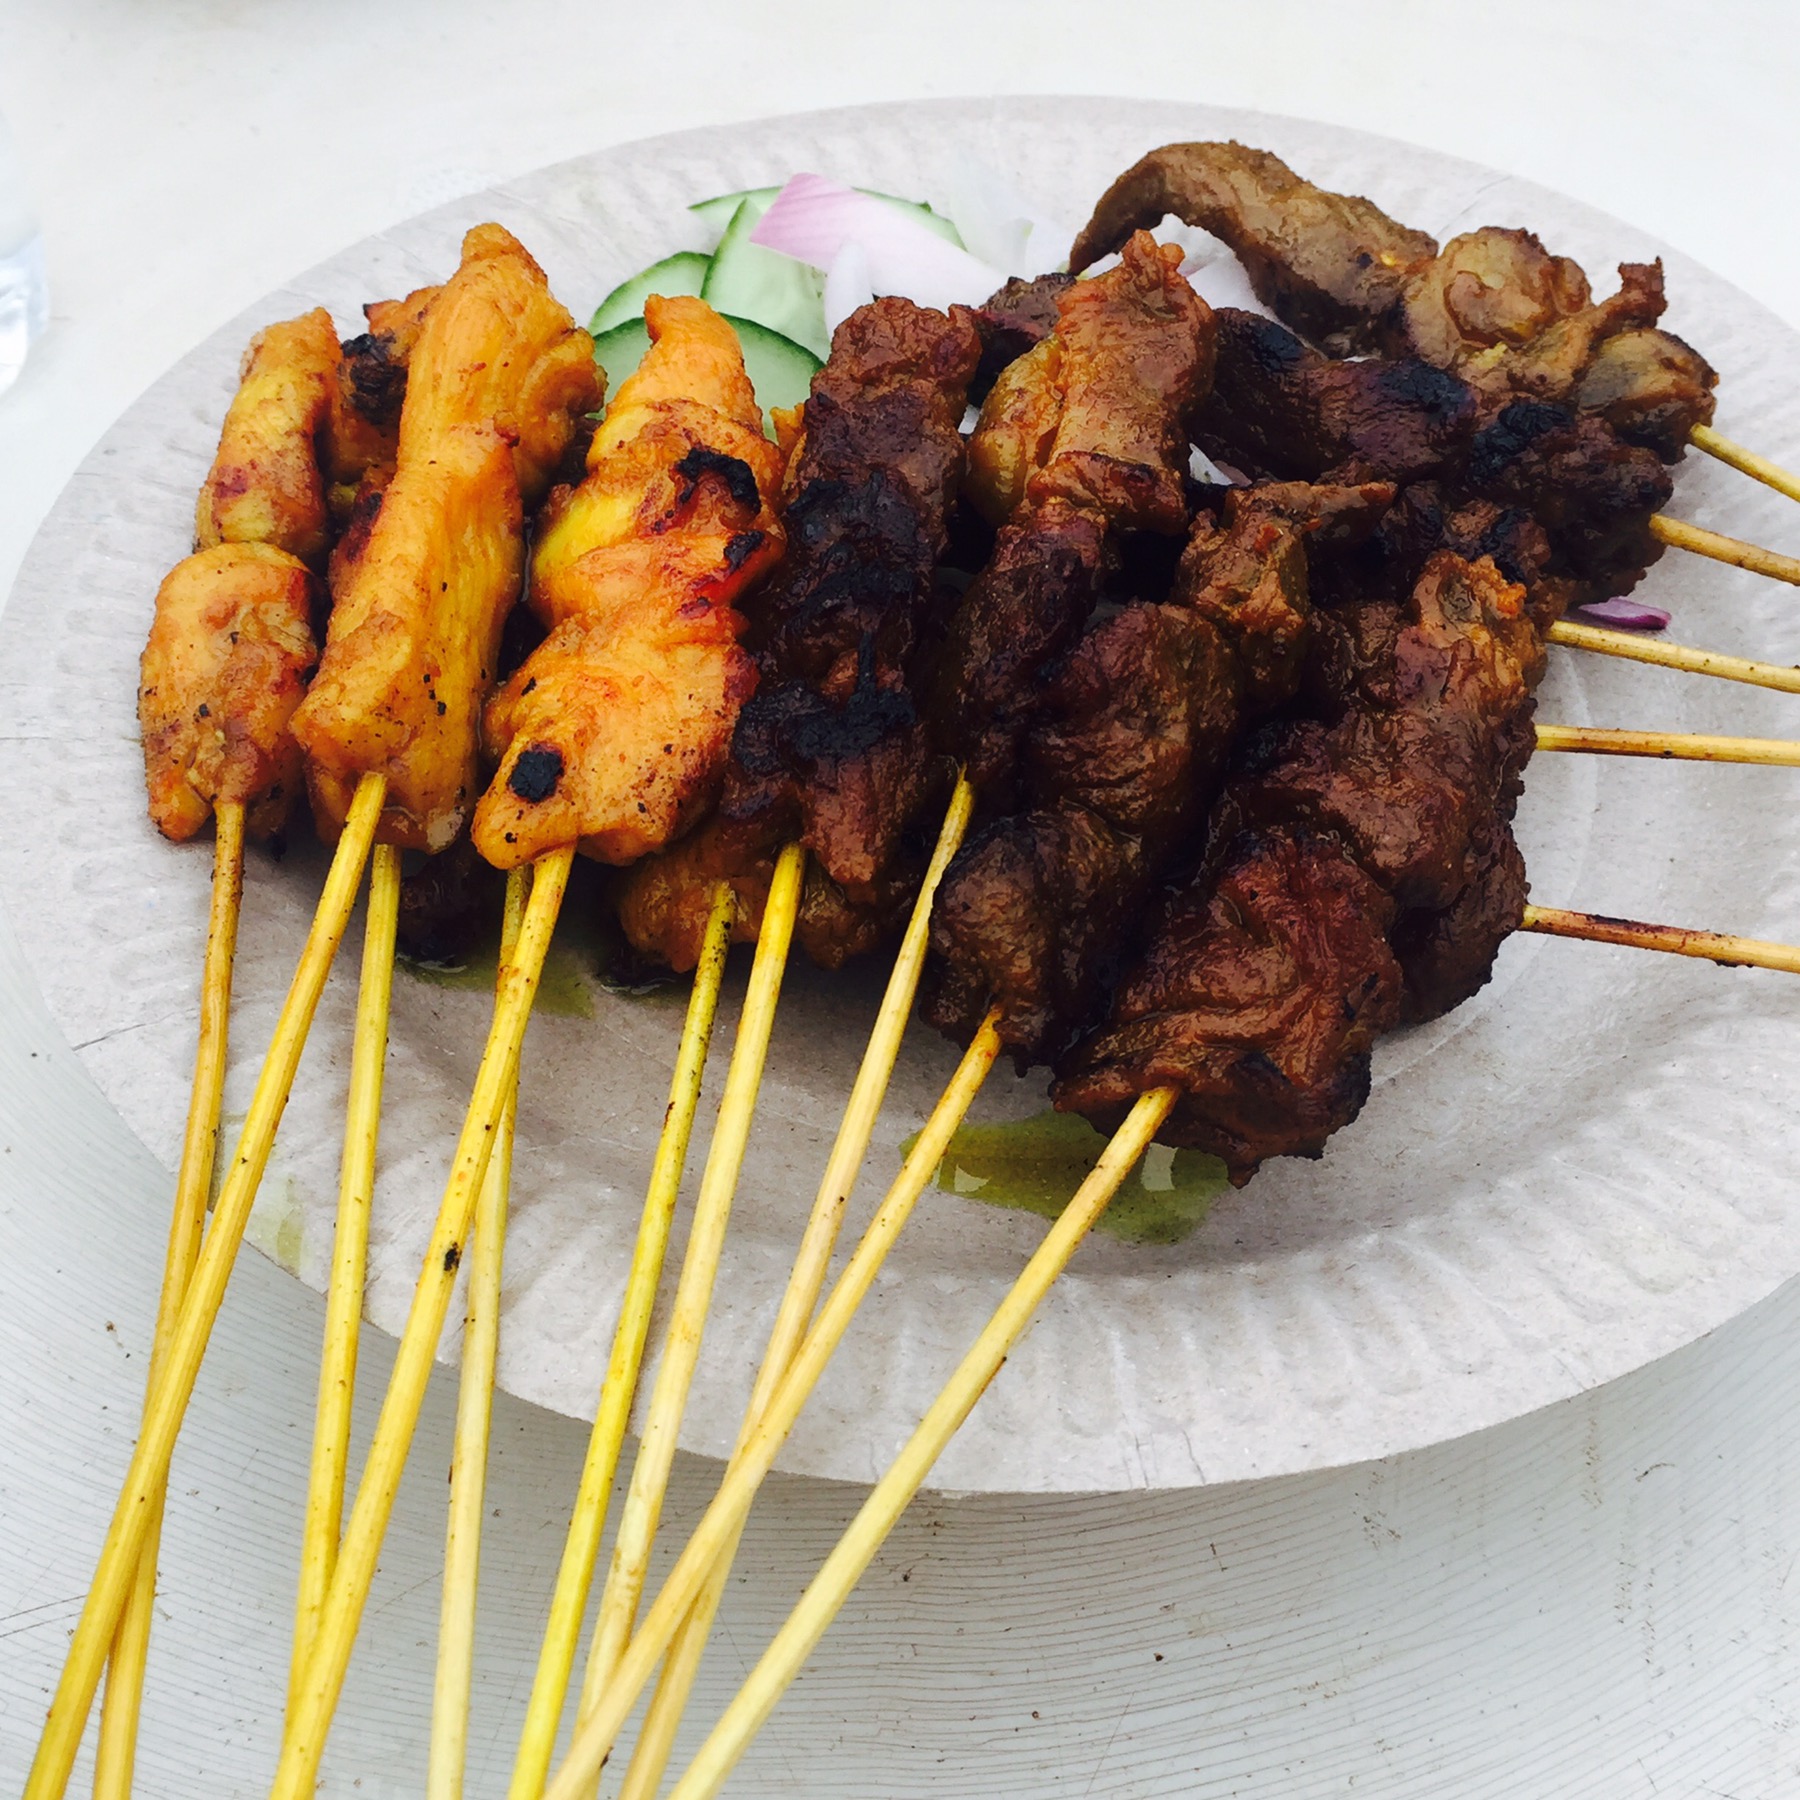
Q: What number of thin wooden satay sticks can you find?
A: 15